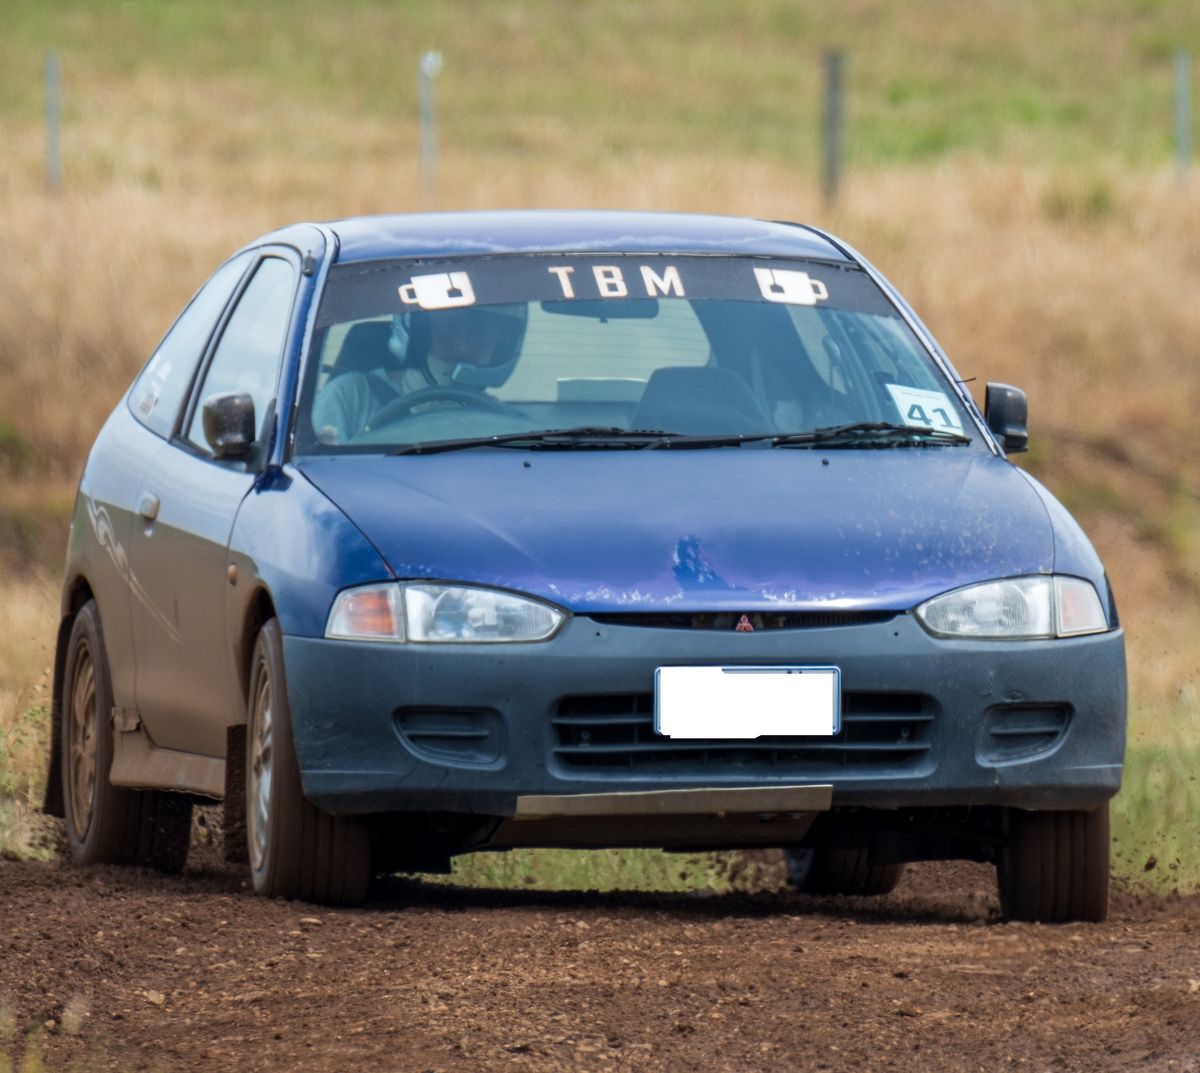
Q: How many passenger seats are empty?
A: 1